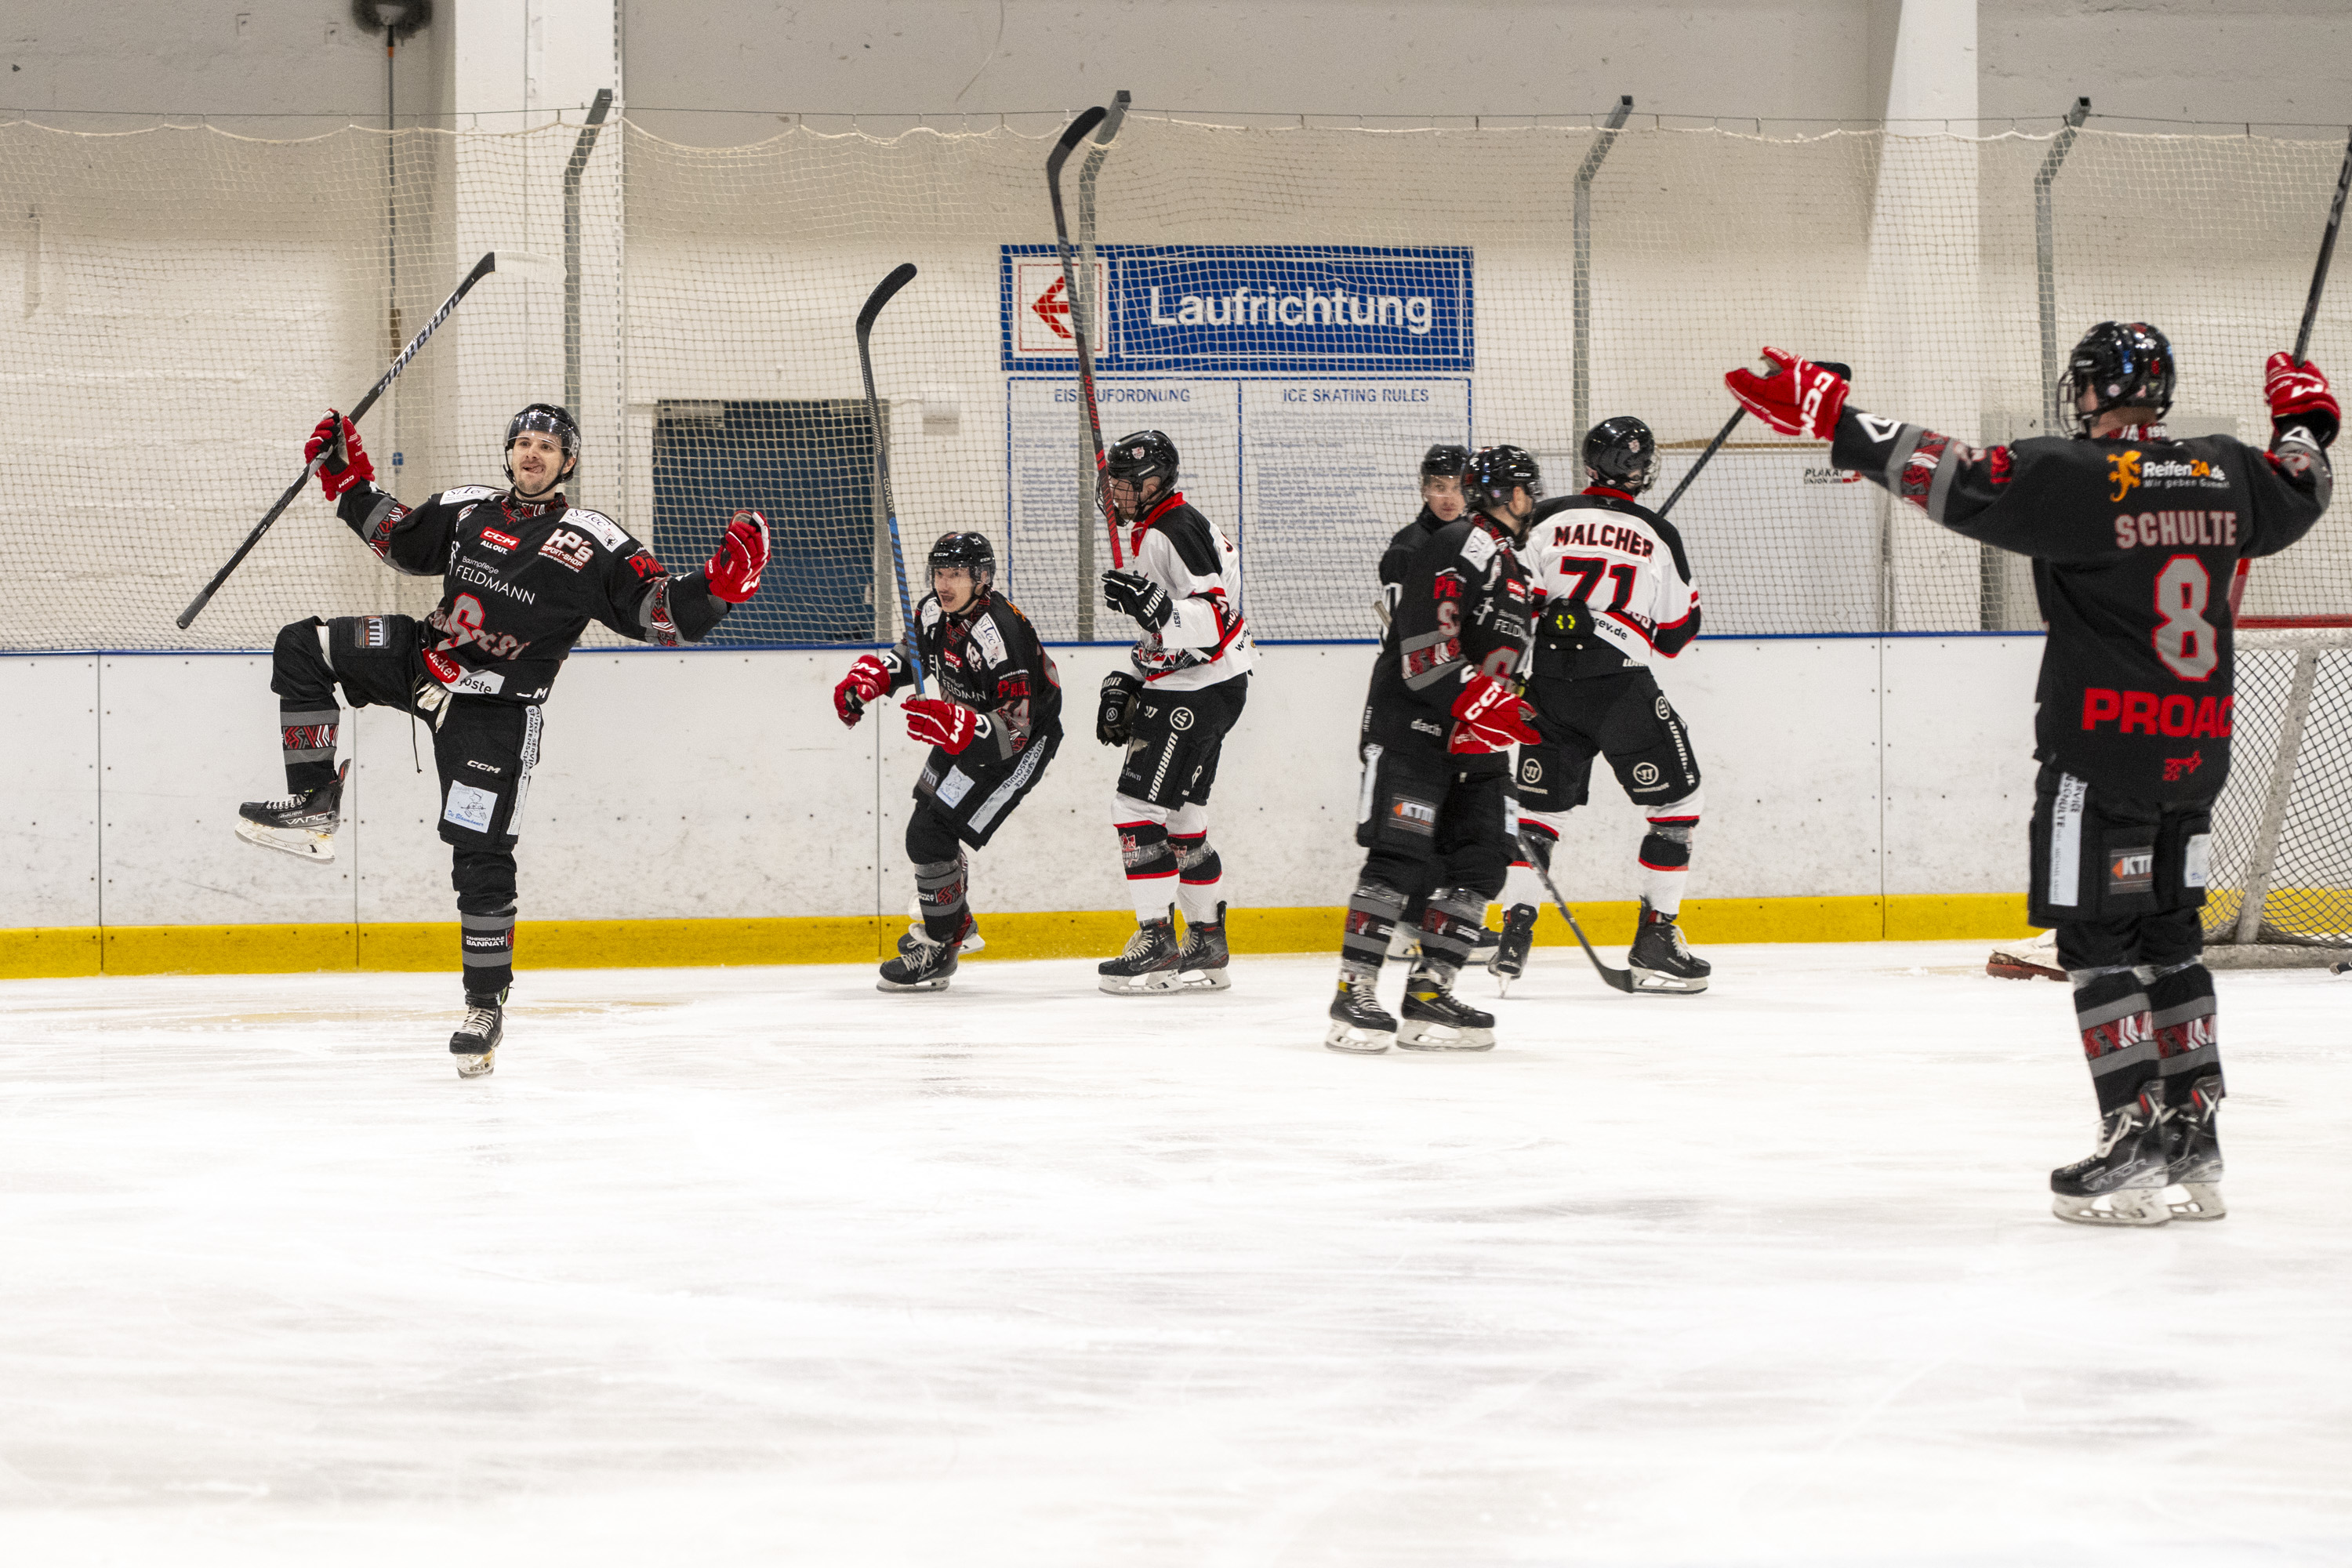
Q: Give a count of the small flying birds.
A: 0